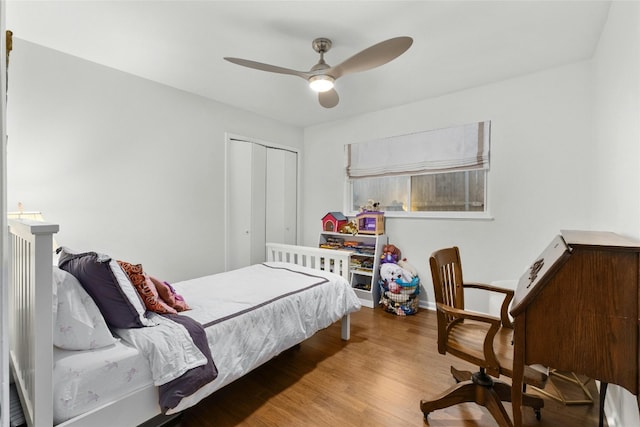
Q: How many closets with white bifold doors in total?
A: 1